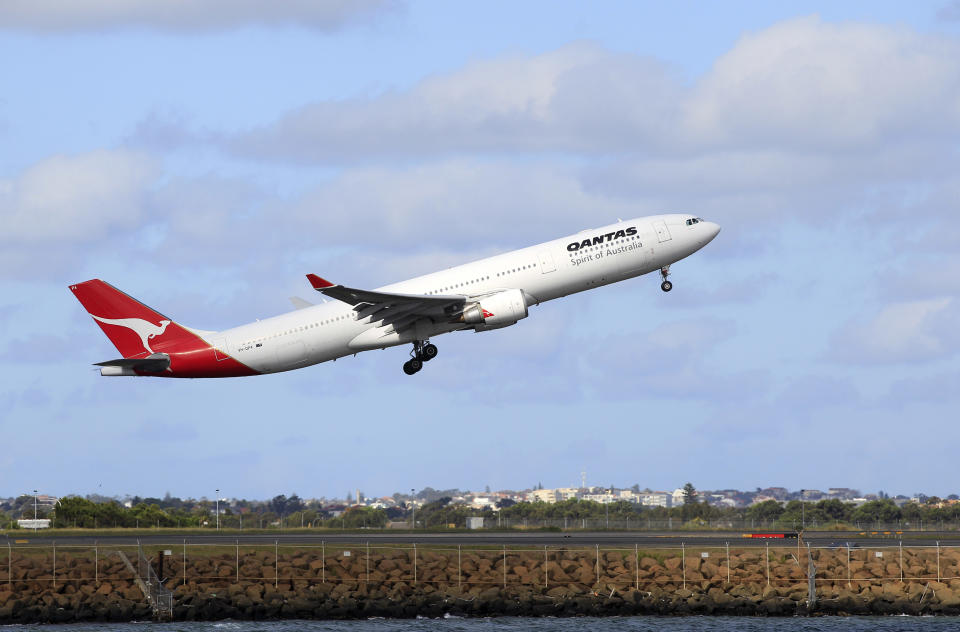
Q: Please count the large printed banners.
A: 0